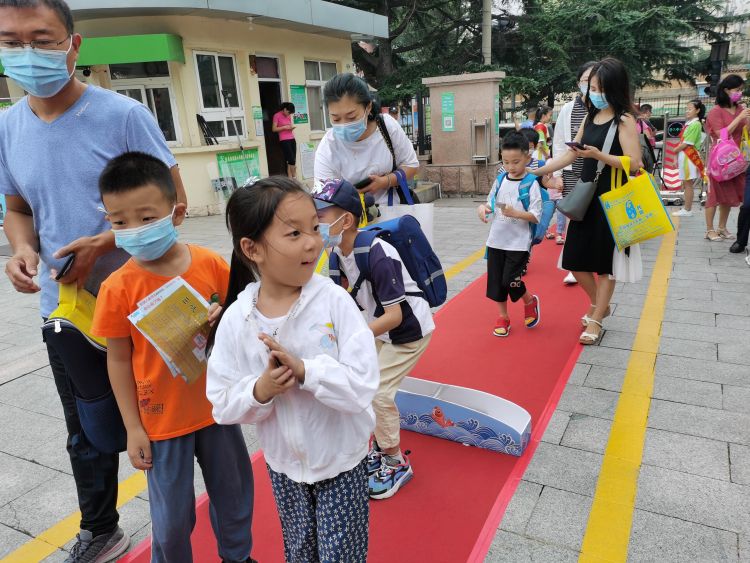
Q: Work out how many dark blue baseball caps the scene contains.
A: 1